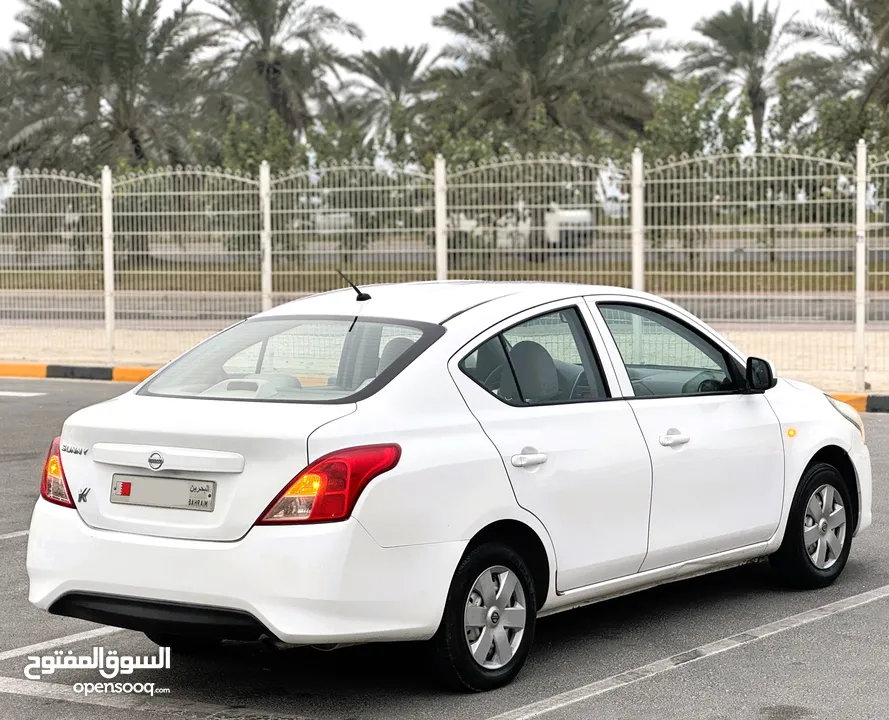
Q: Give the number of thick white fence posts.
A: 5